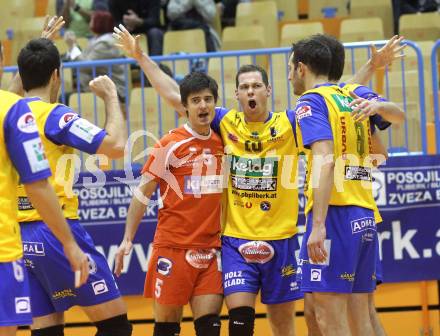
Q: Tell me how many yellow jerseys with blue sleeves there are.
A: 5